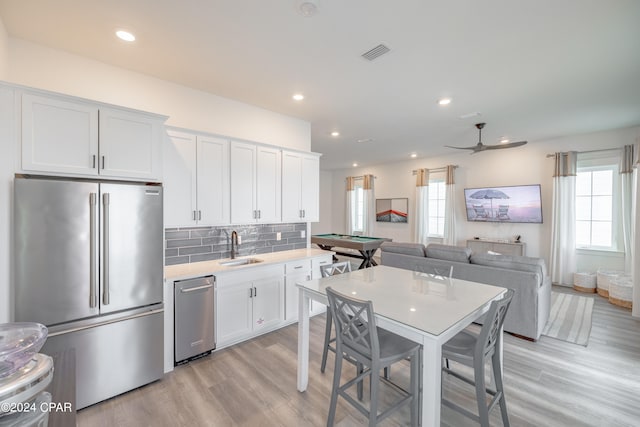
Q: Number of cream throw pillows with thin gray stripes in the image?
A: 0